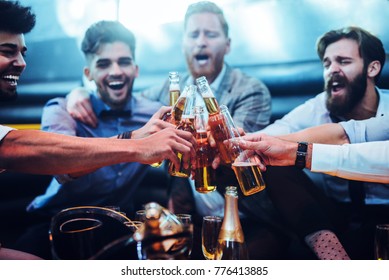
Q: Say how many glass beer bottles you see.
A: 6